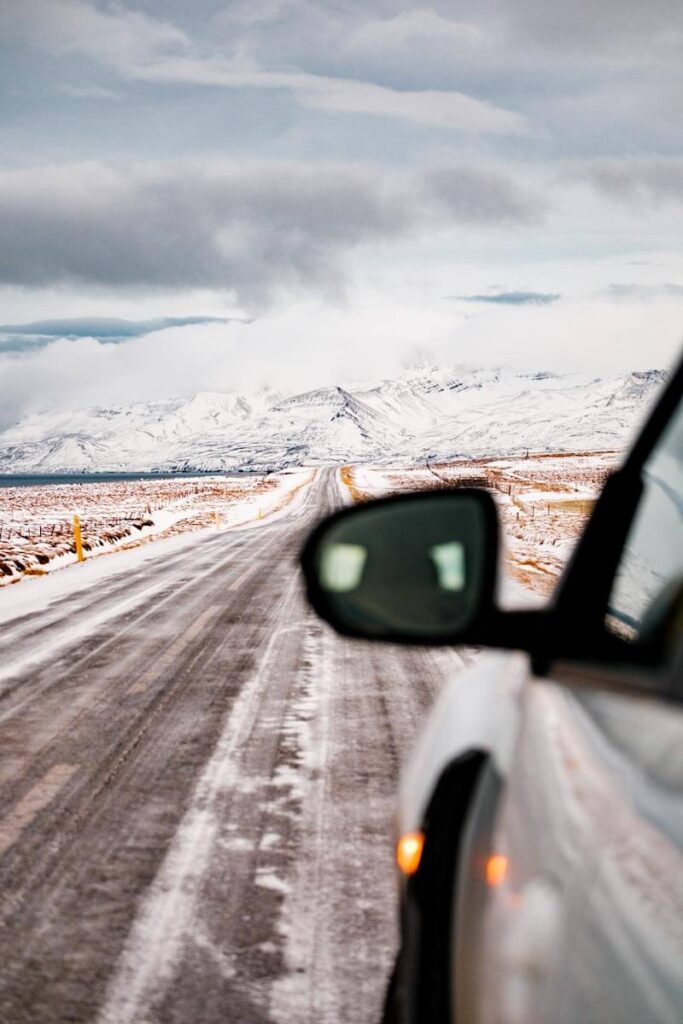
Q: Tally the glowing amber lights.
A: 2